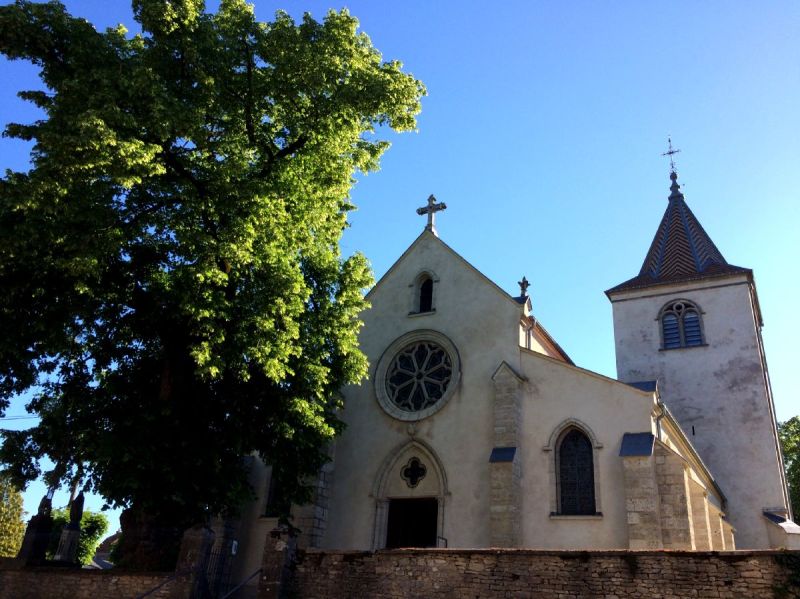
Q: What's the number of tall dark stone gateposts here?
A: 2